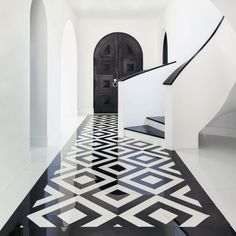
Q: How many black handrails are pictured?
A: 2